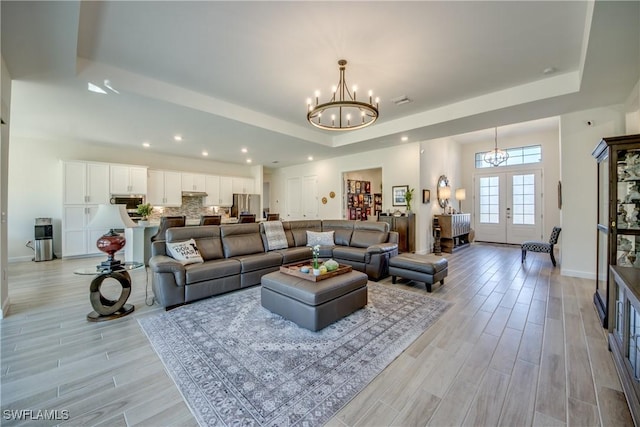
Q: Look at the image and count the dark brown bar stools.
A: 4